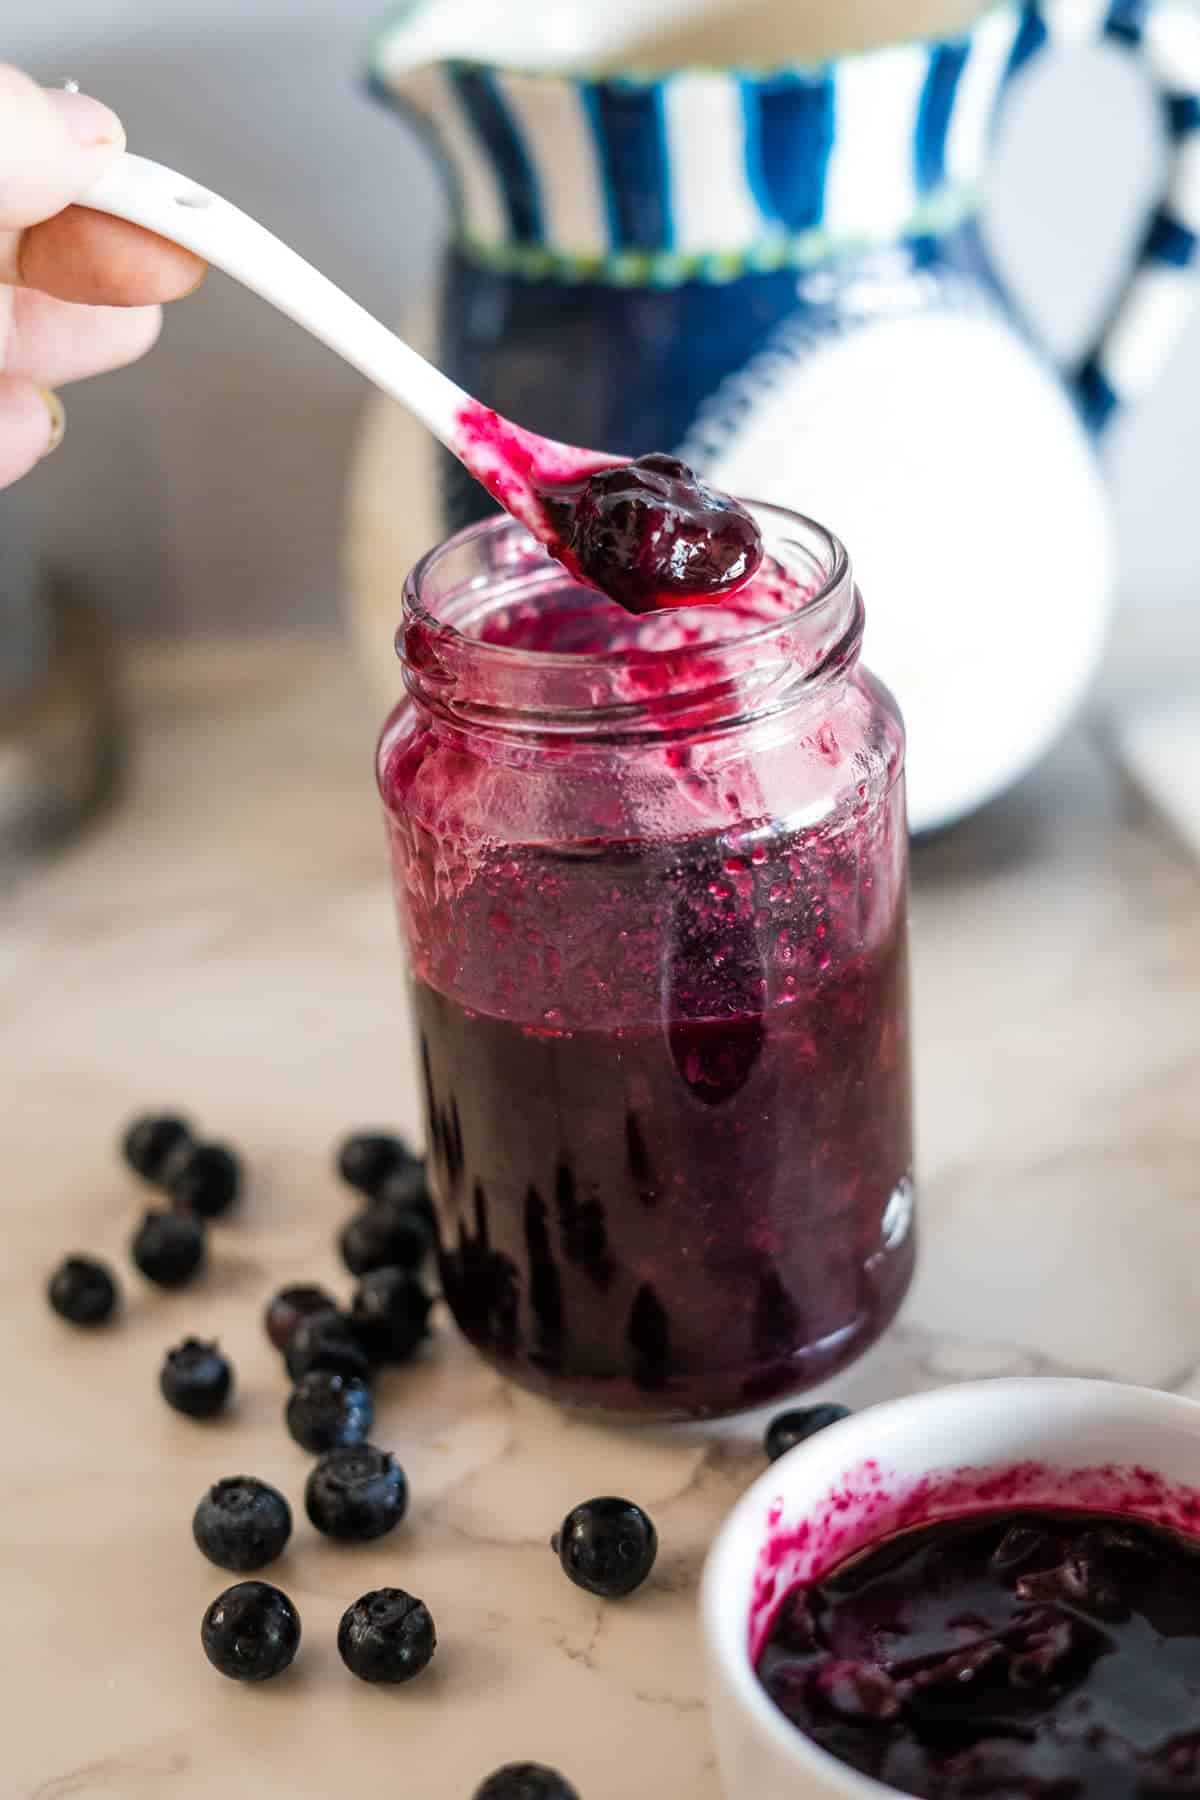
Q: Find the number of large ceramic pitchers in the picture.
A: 1